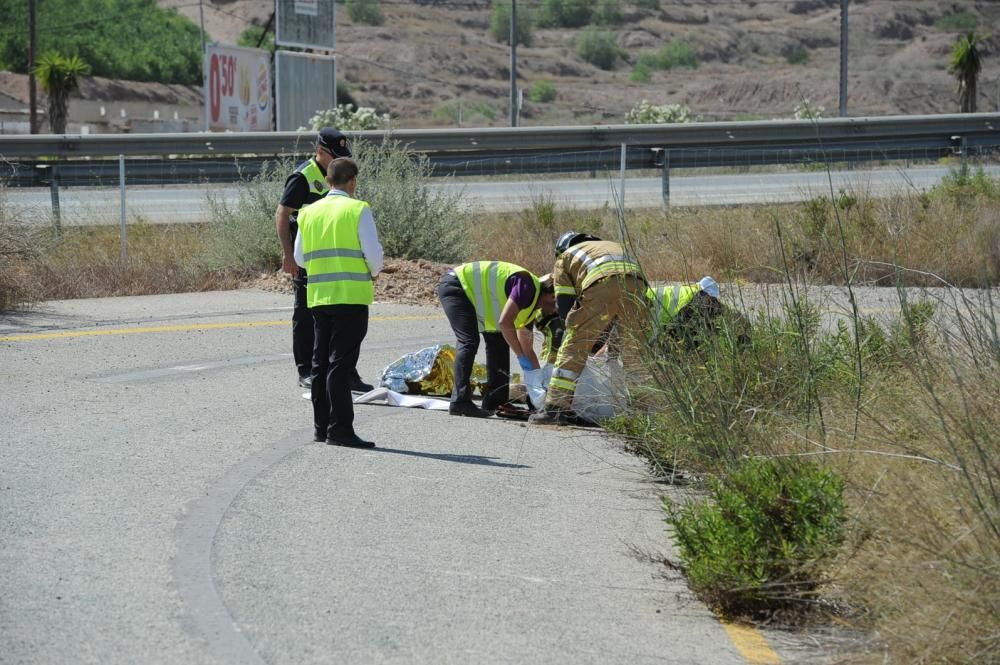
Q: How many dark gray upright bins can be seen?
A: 0